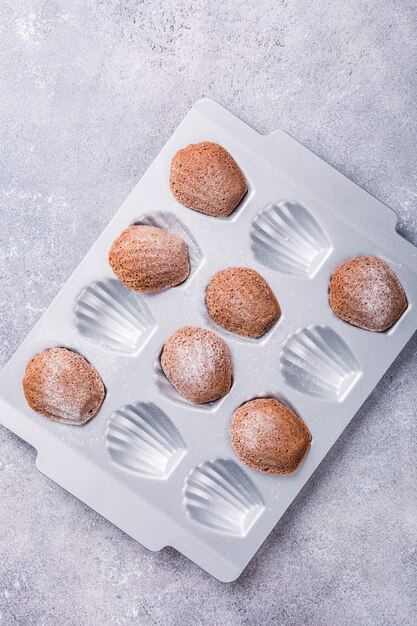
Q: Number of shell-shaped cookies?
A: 7